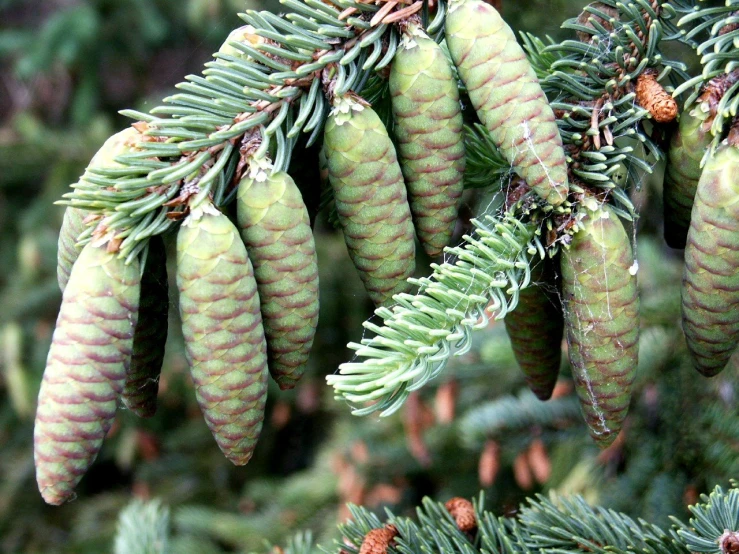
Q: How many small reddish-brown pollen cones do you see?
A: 3